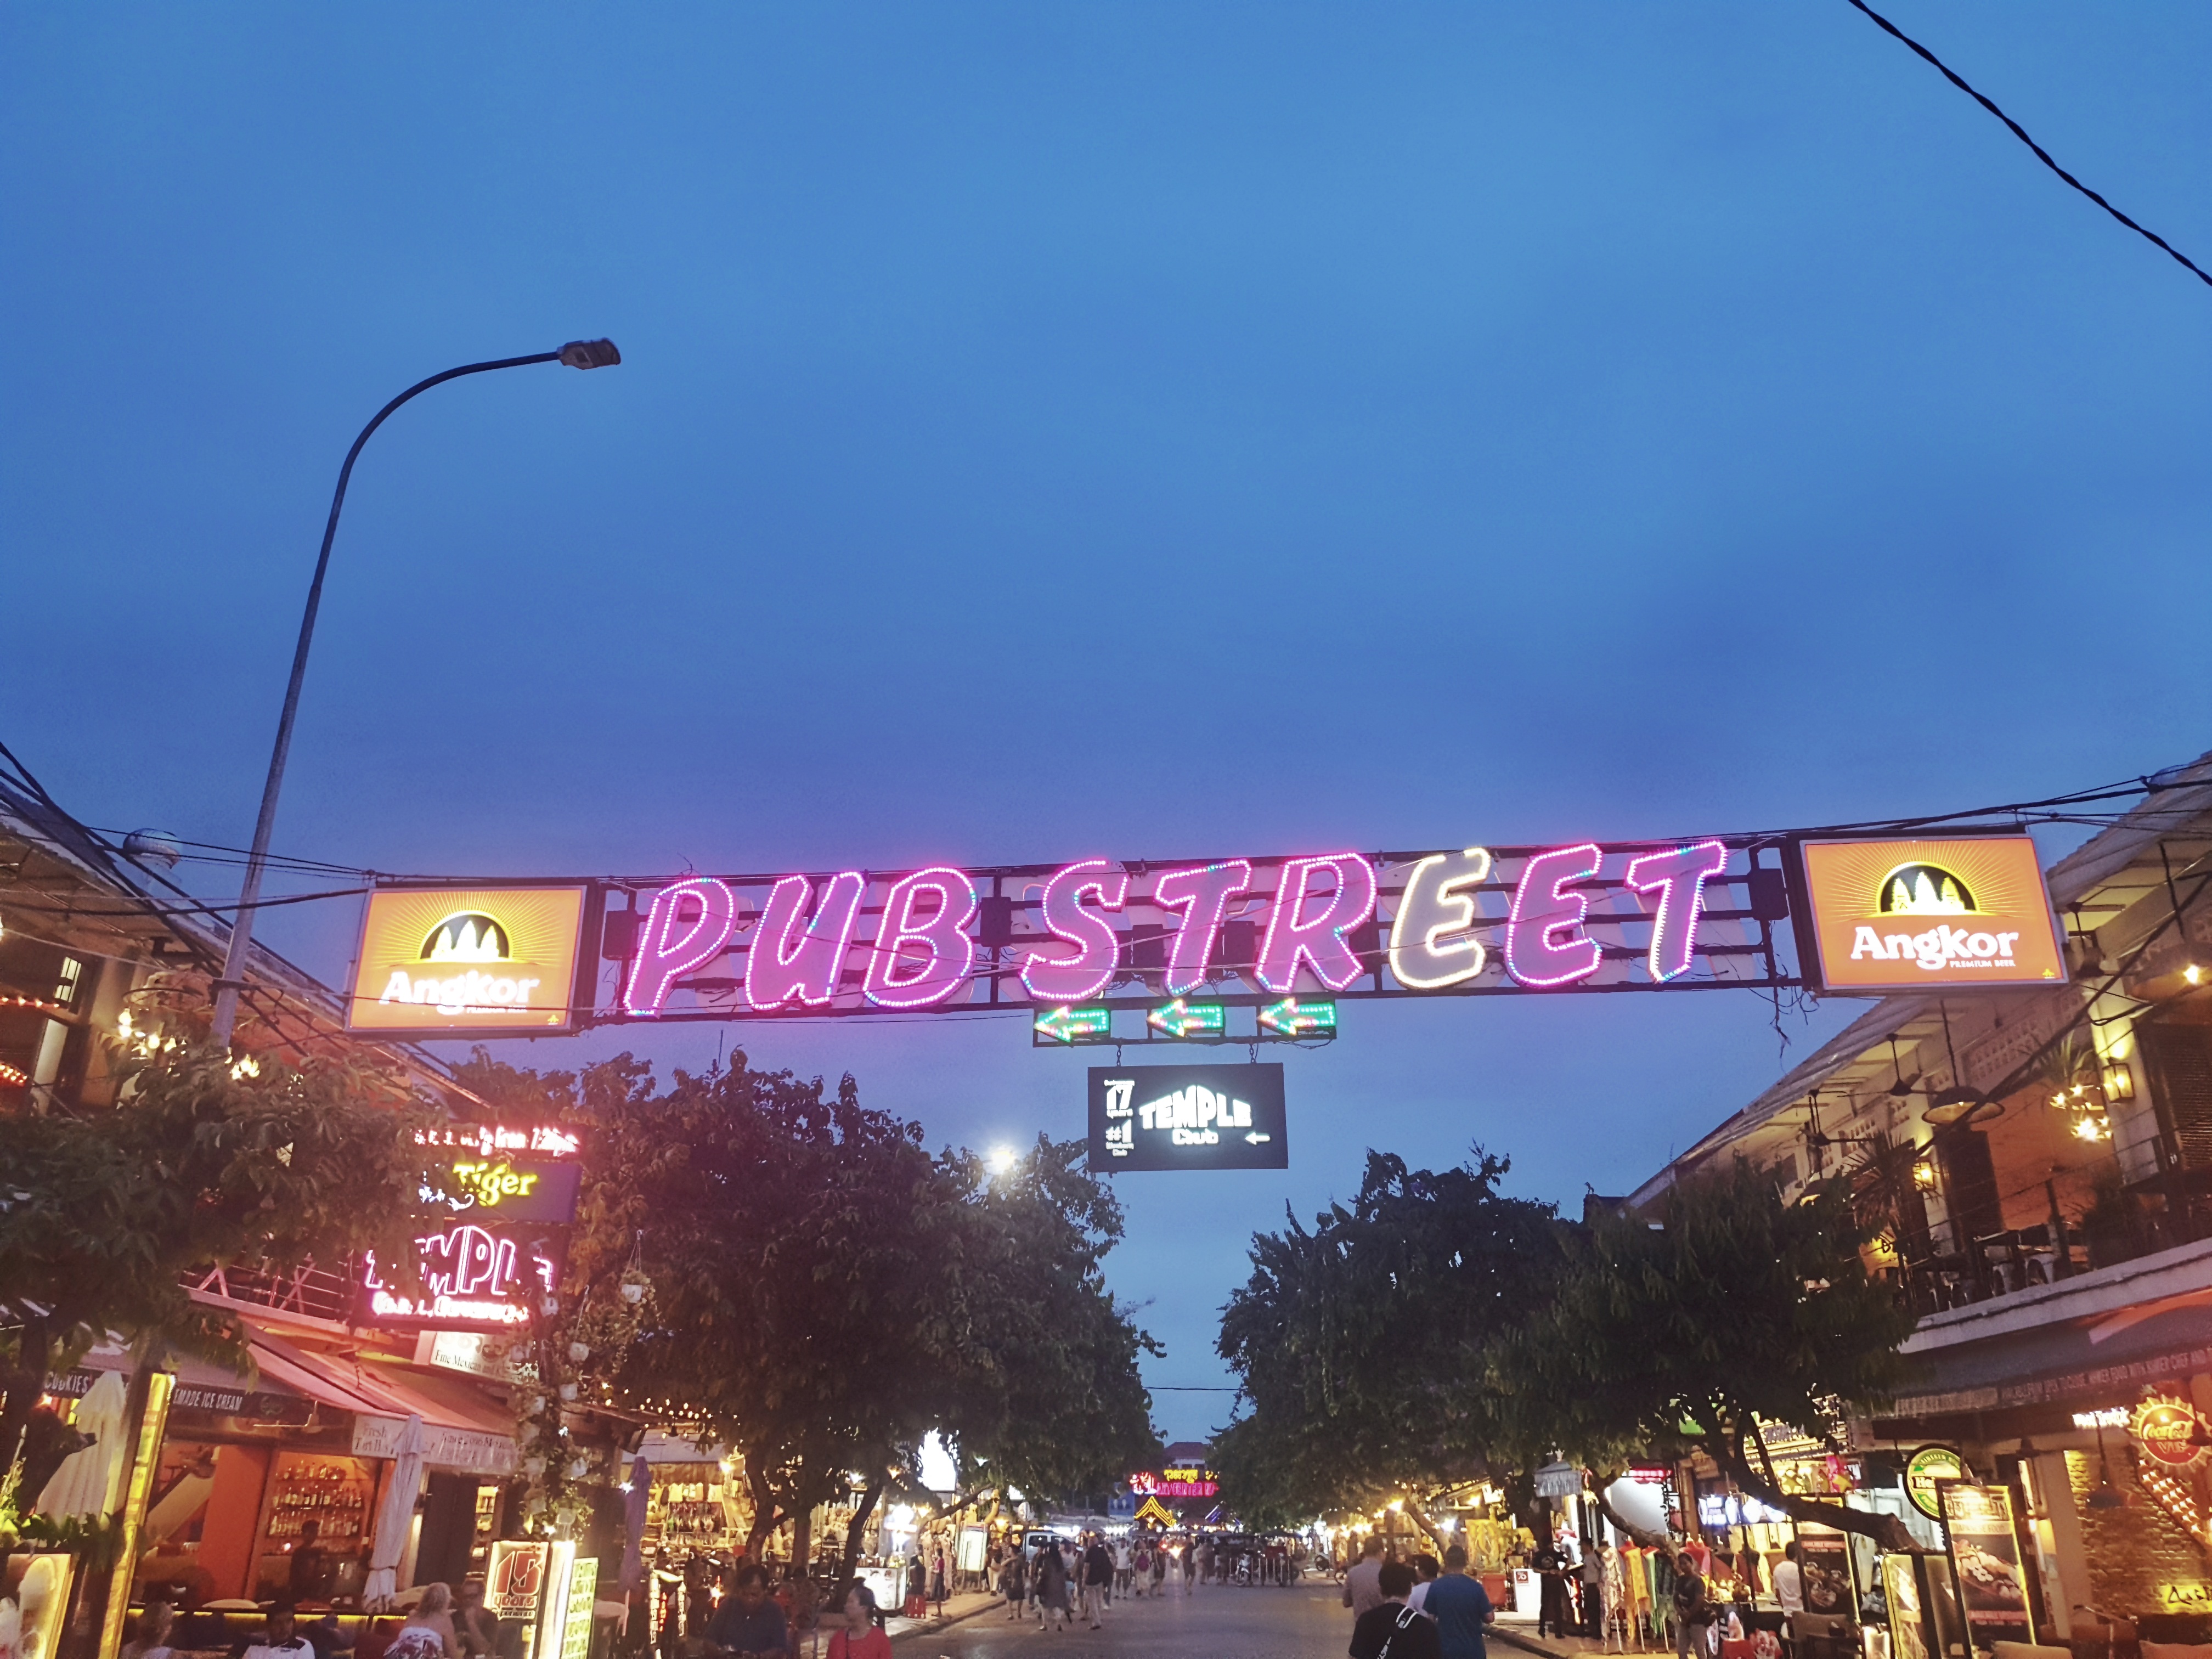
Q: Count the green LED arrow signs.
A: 3